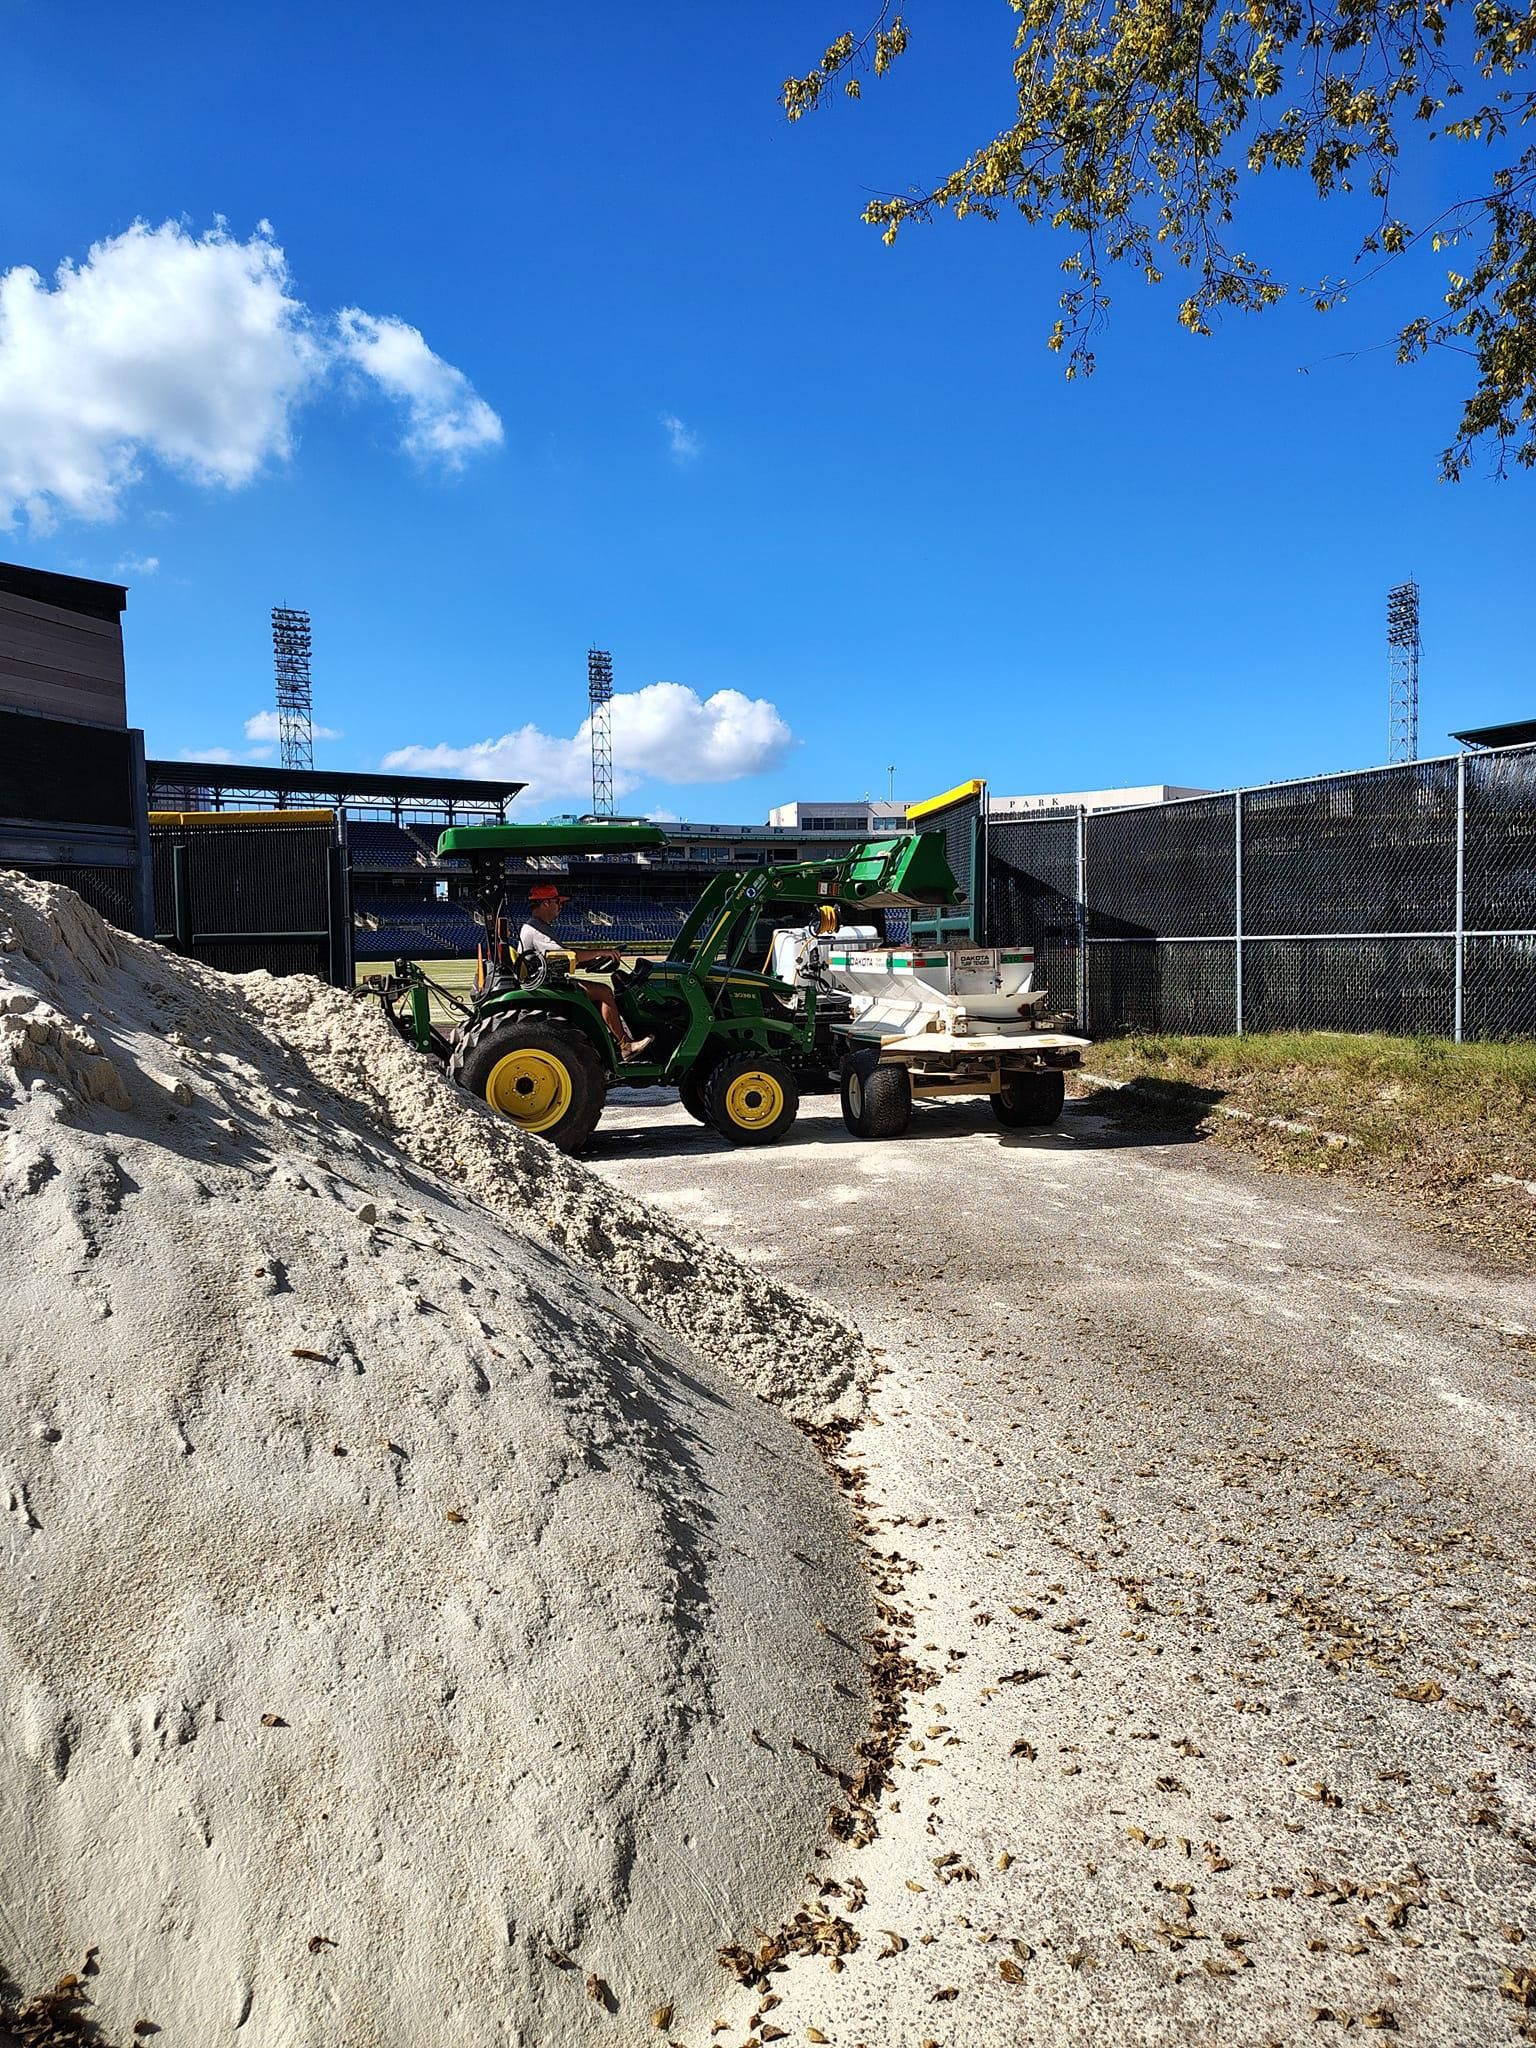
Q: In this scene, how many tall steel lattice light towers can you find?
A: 3